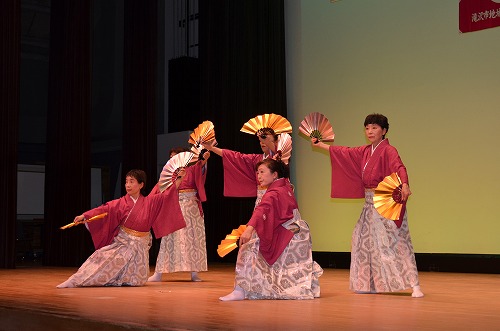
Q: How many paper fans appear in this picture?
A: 9